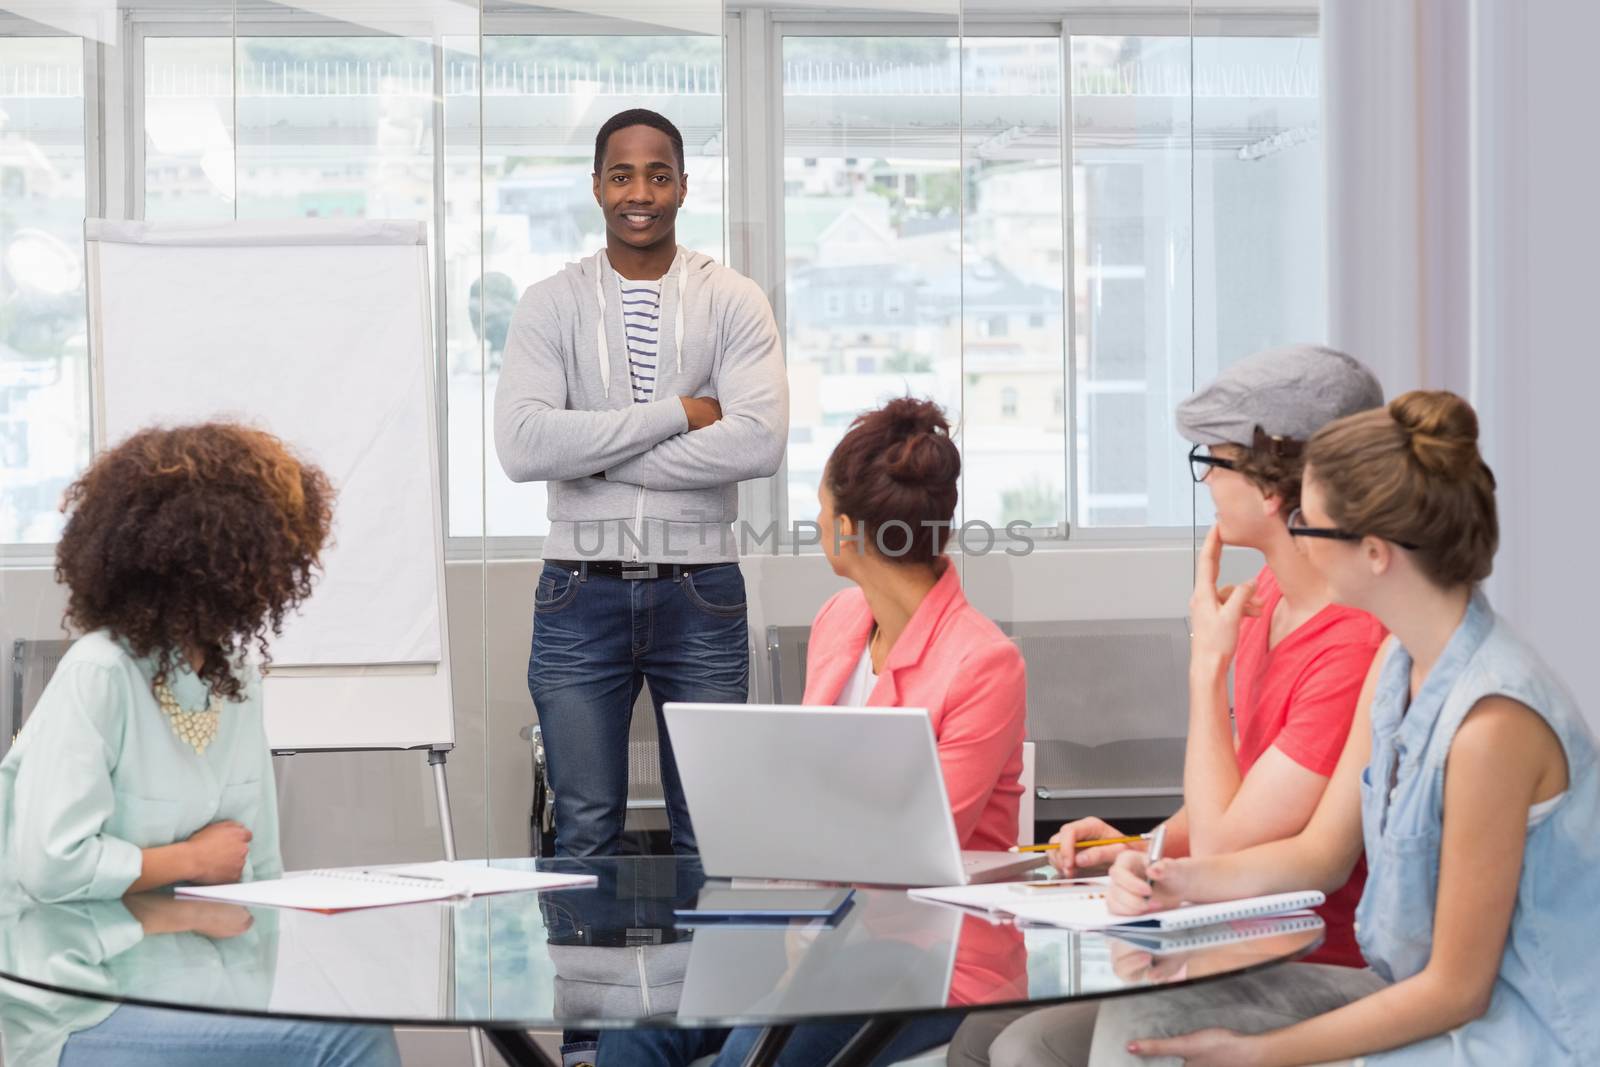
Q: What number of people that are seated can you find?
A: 4